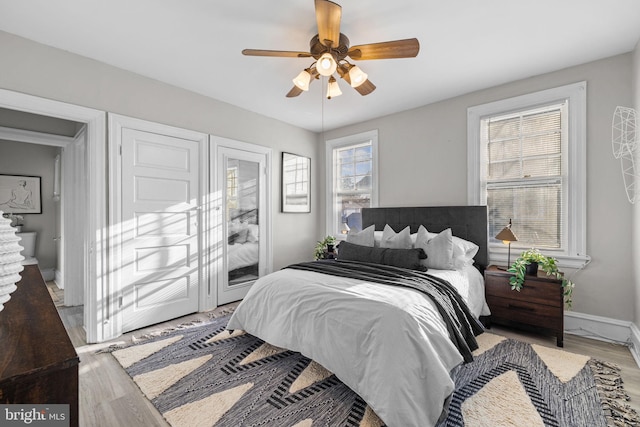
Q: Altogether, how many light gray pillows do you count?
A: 3